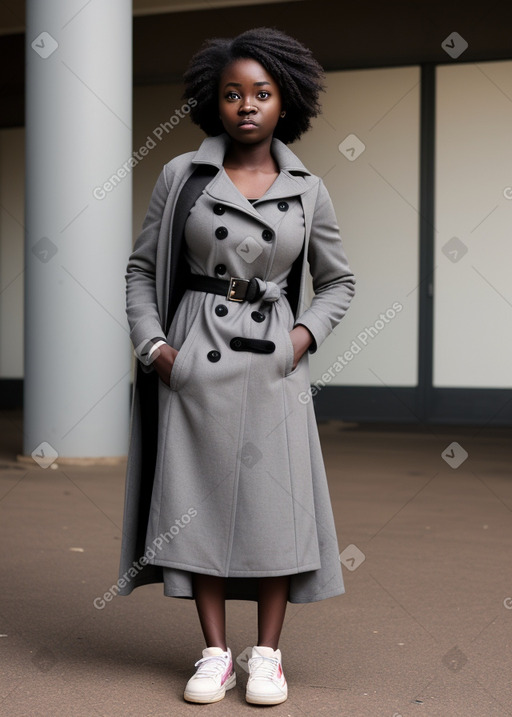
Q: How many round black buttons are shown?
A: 8